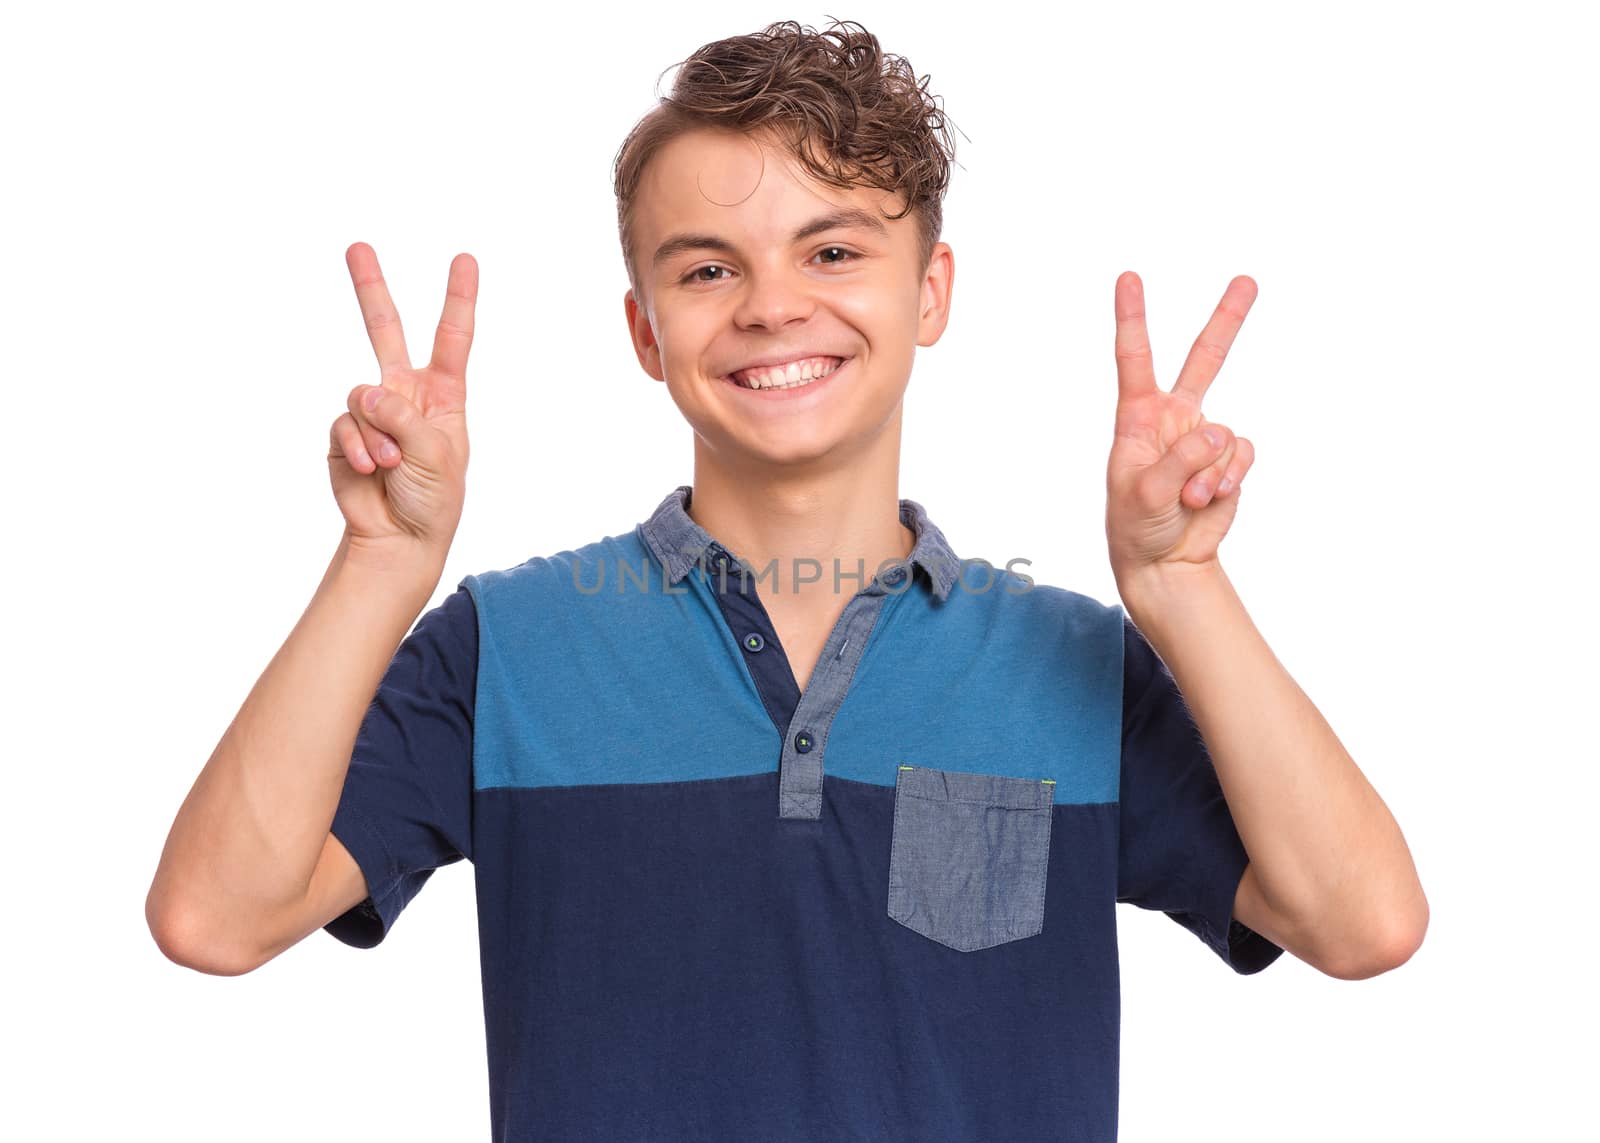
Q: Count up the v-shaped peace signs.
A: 2